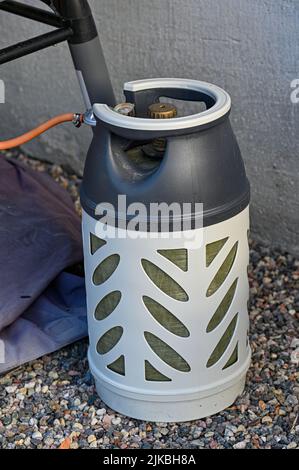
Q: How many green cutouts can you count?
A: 15